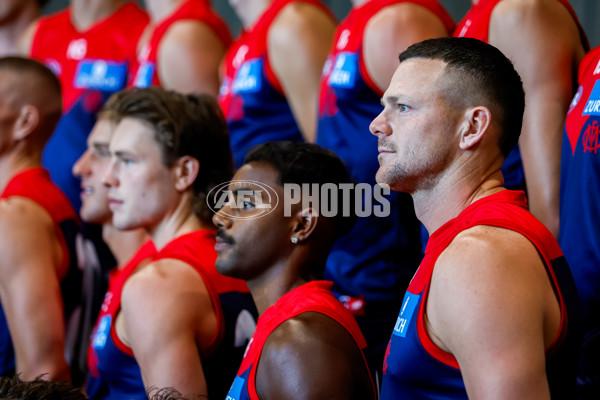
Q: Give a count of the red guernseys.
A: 11